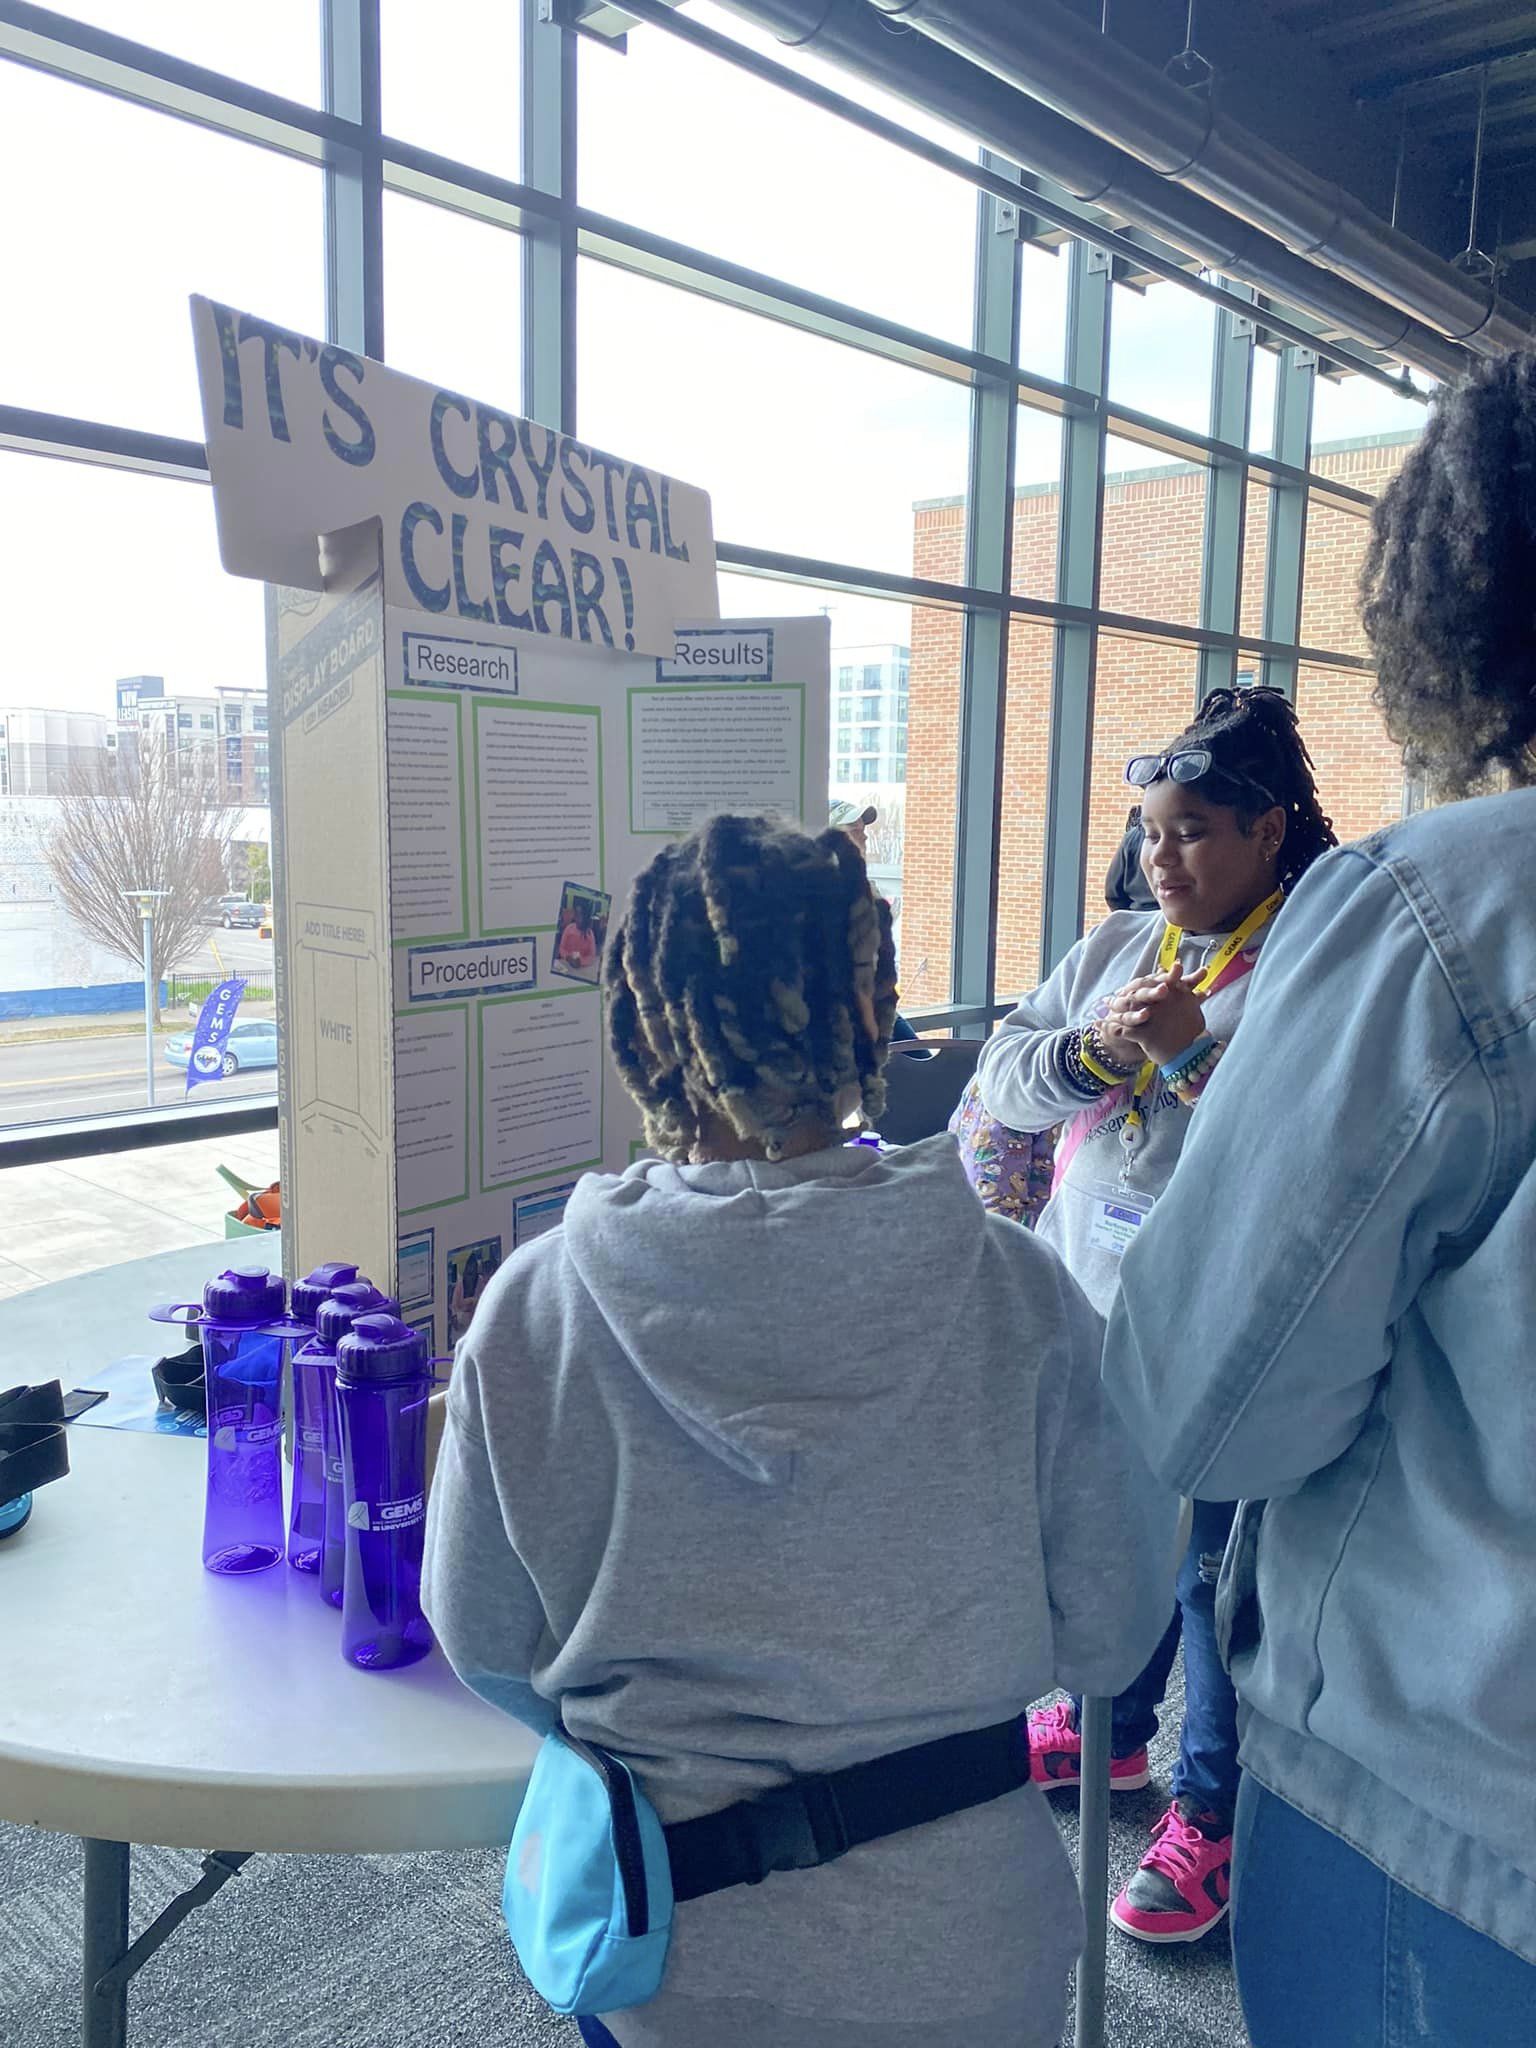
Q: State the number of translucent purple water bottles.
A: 4